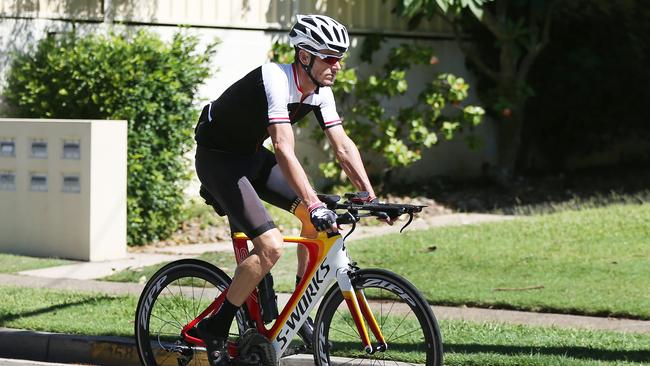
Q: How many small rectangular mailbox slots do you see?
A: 6